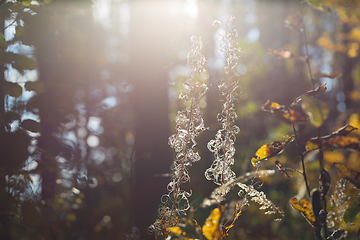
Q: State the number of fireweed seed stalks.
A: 2